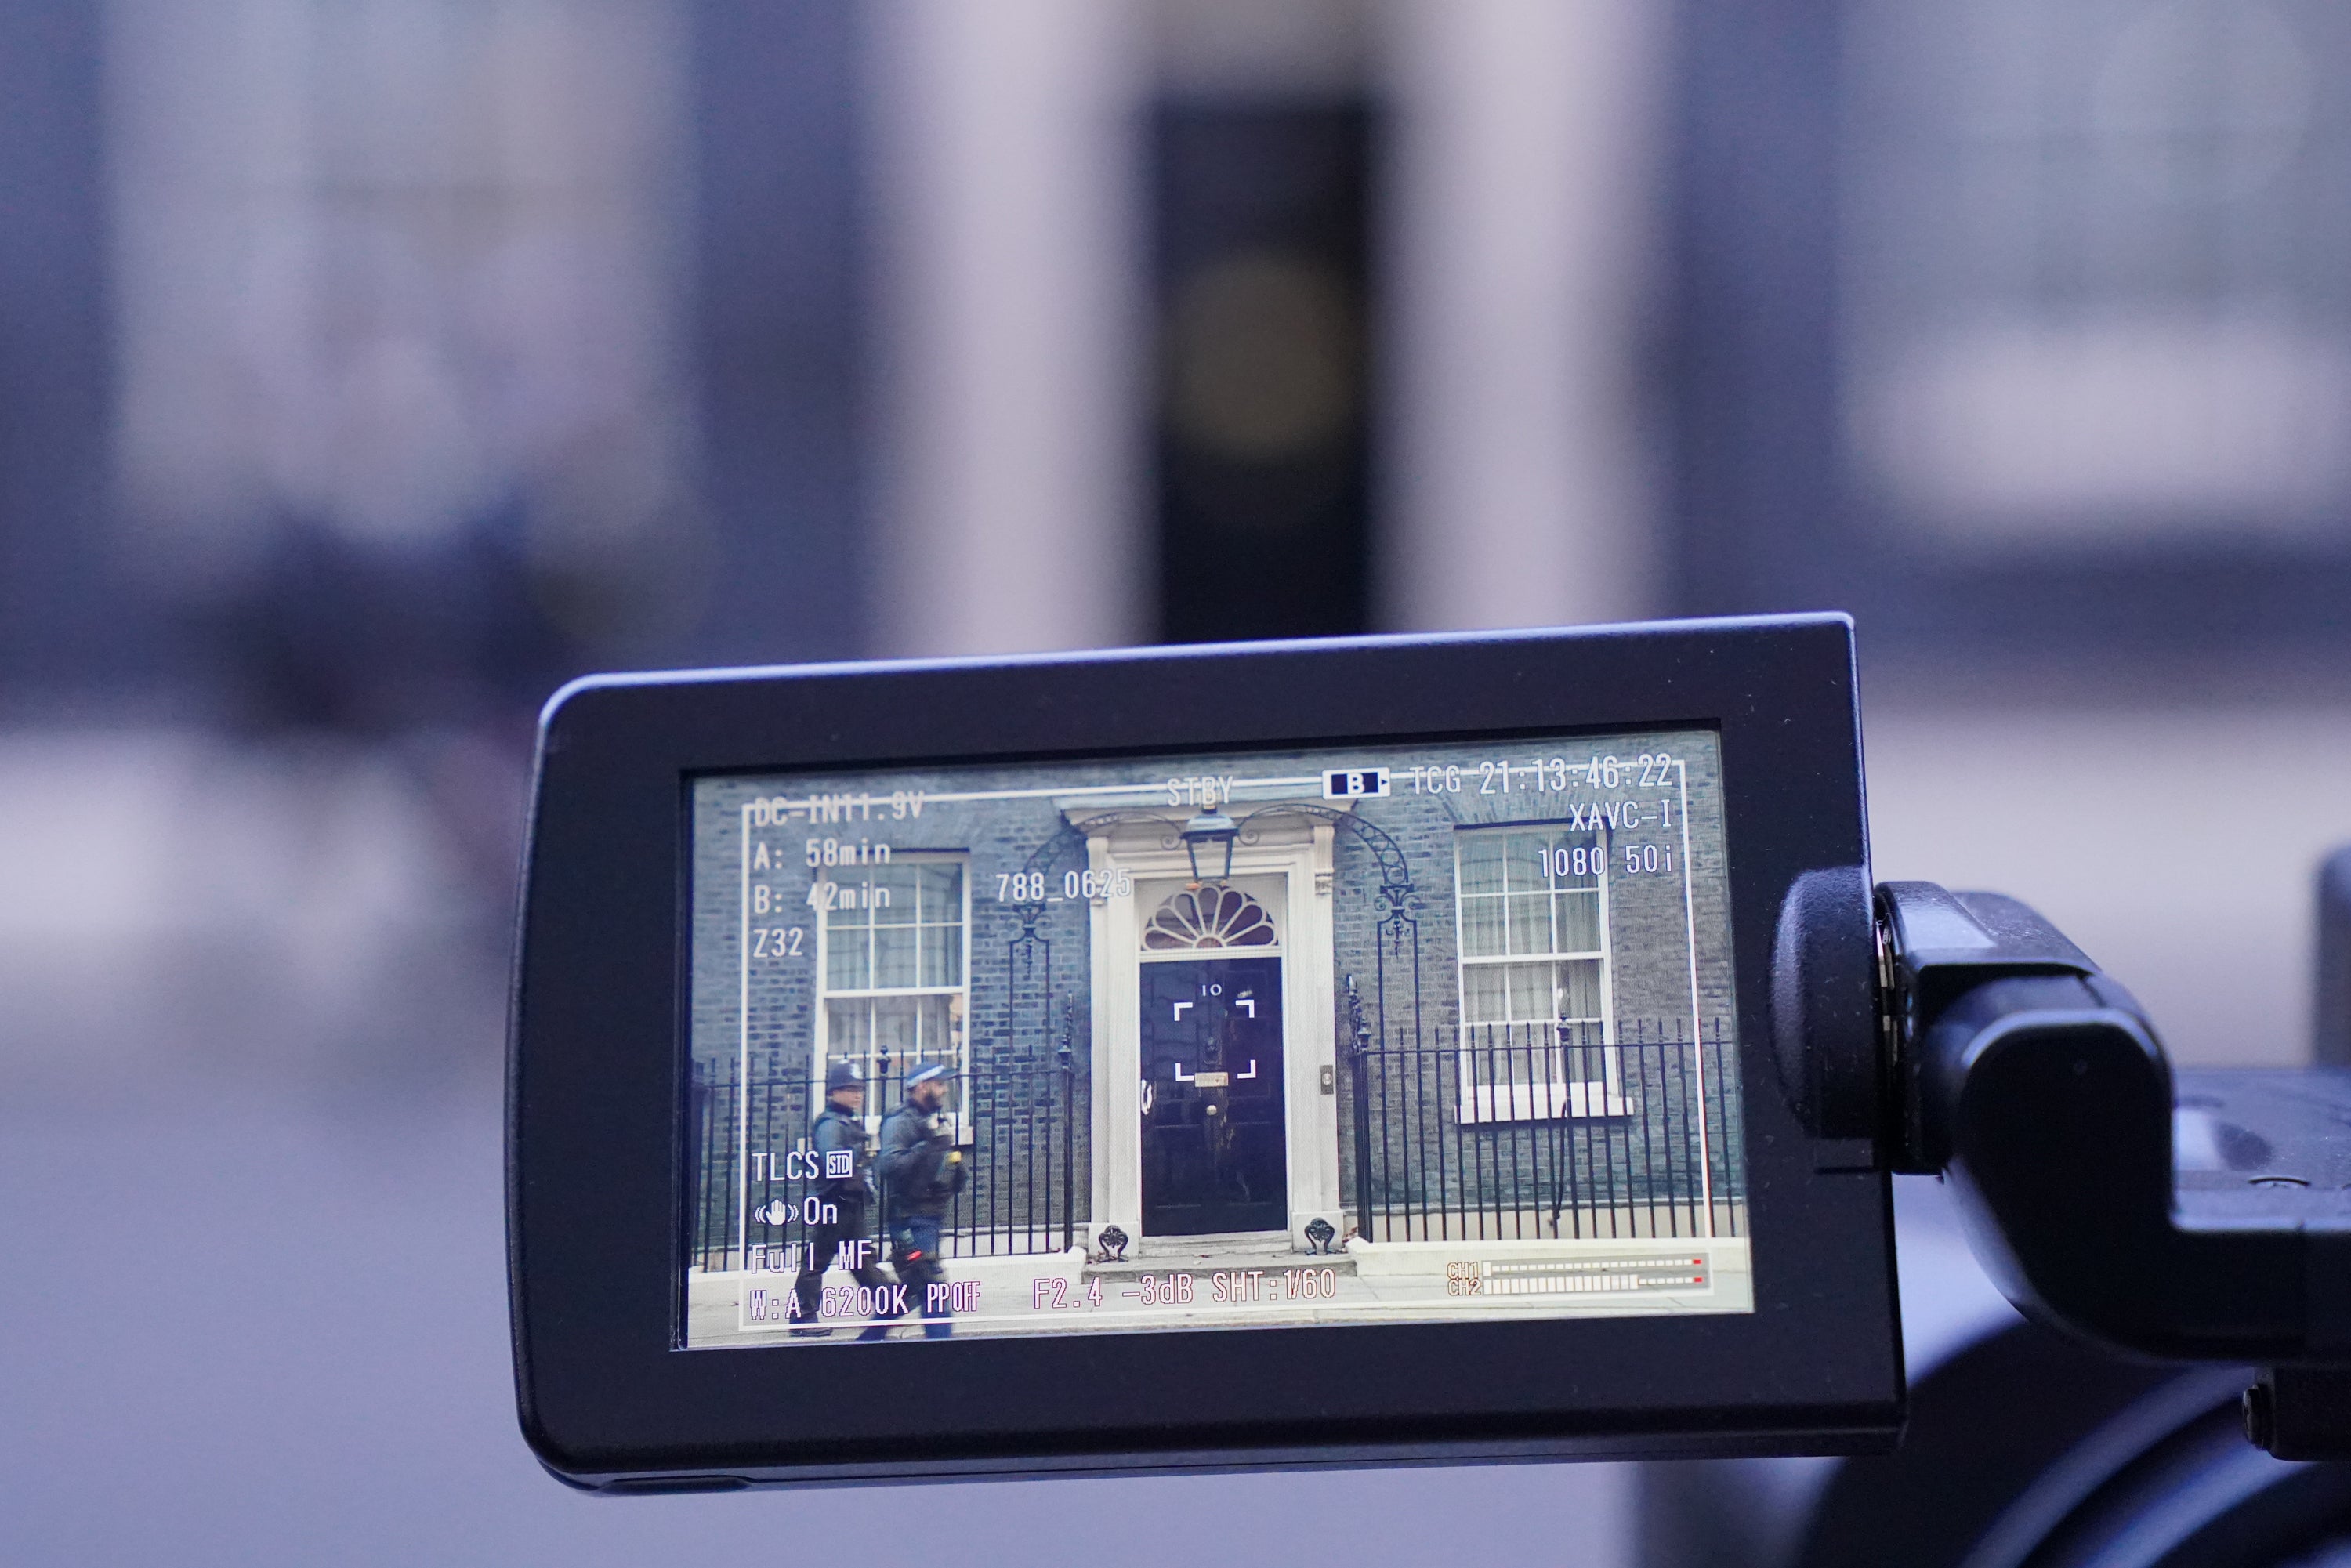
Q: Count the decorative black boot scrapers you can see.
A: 2